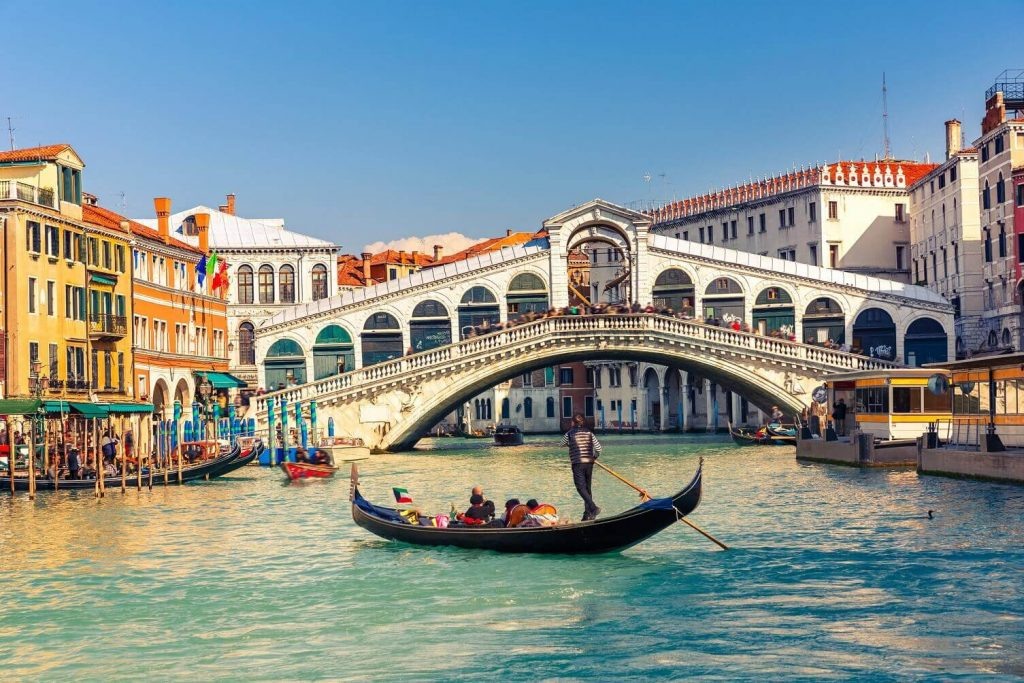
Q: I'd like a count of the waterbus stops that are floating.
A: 2